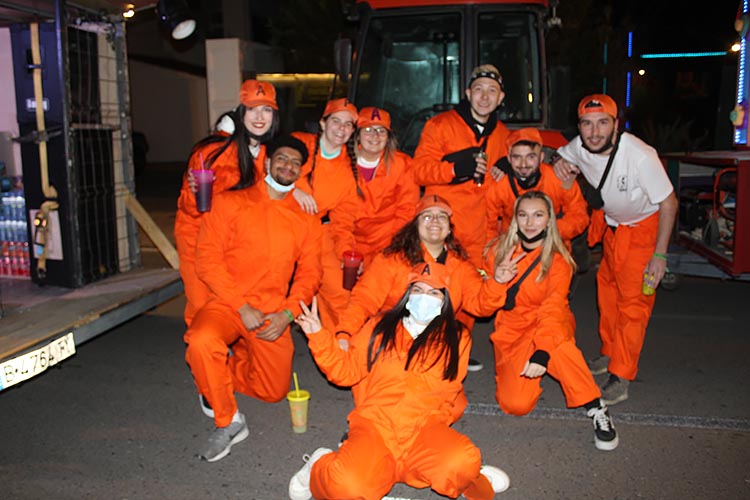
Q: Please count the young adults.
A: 10